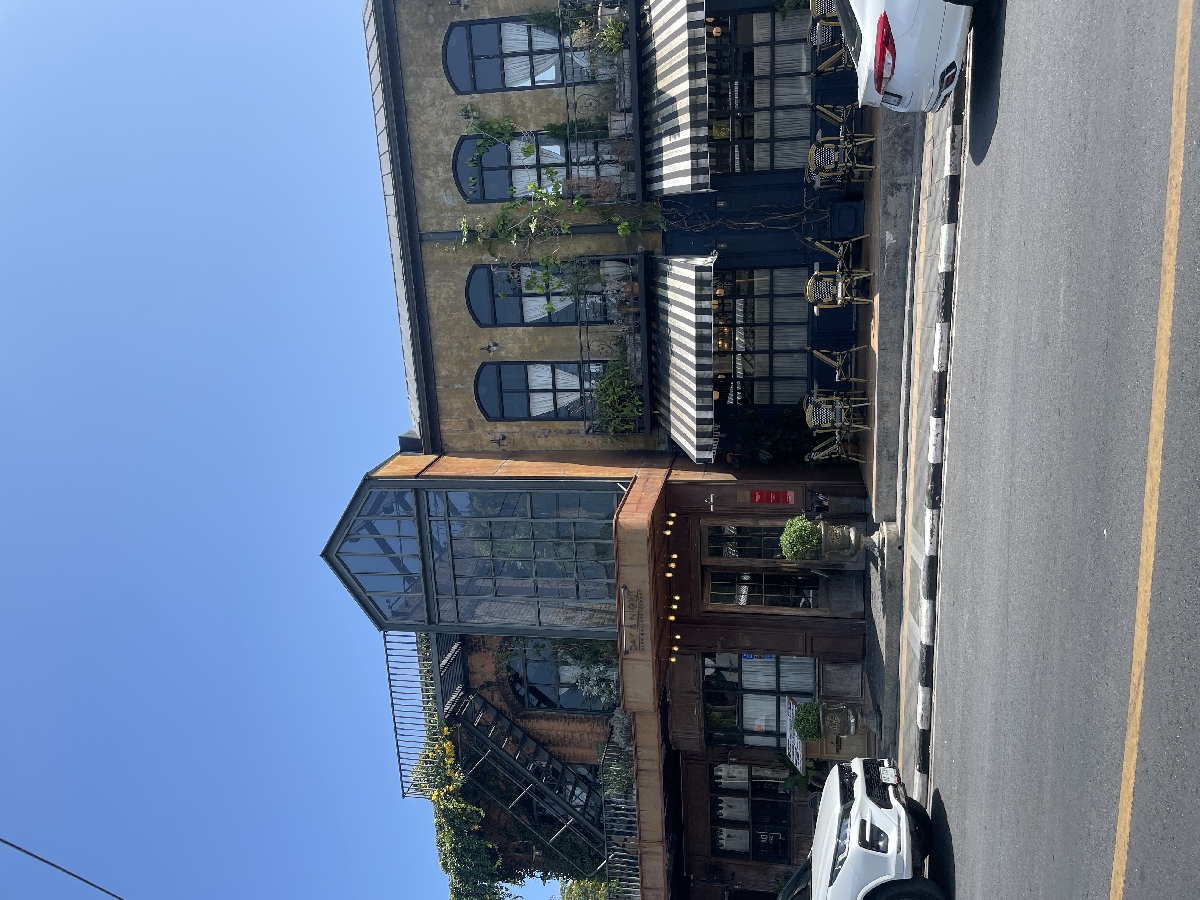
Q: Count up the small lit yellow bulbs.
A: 12